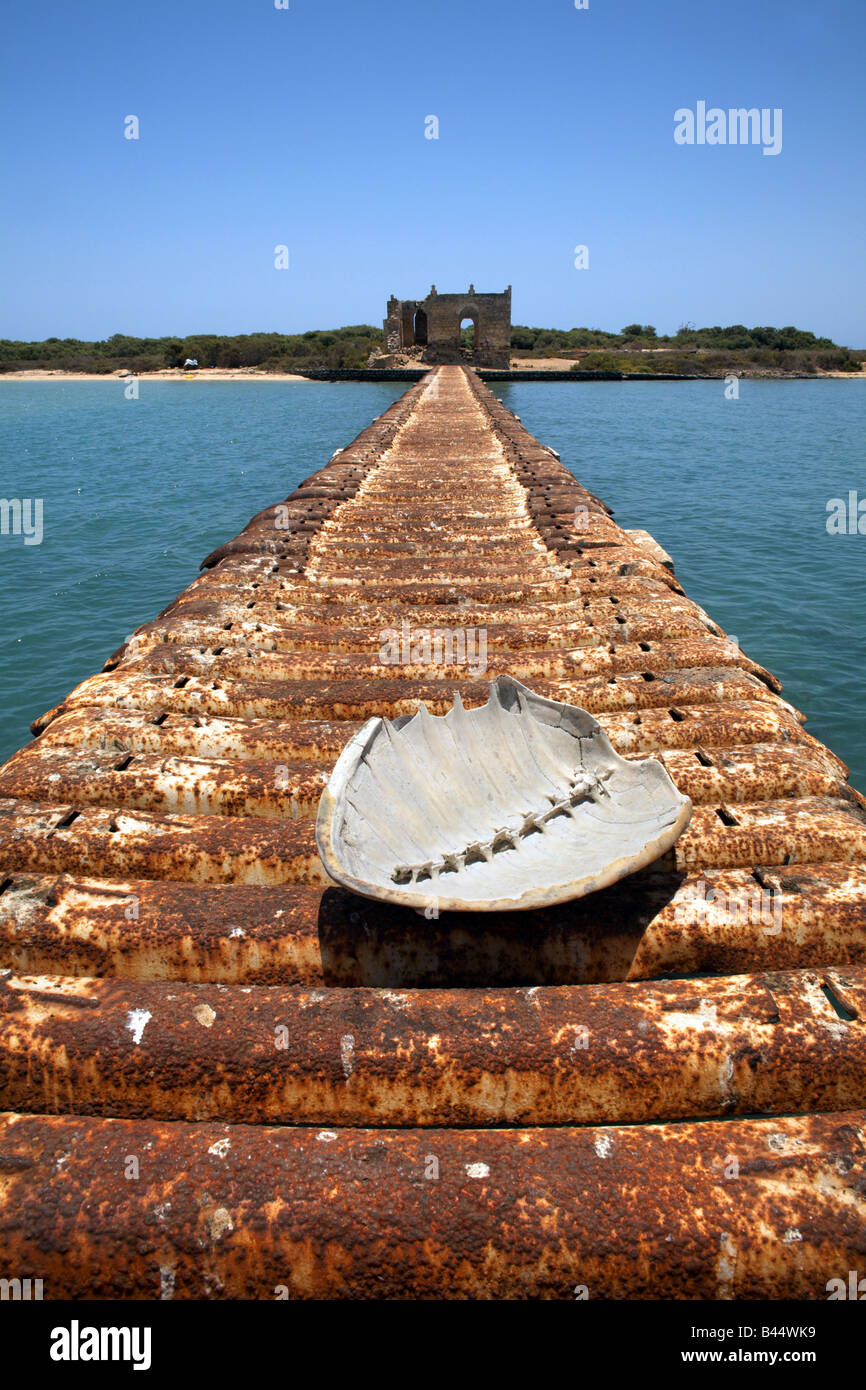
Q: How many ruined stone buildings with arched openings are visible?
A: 1